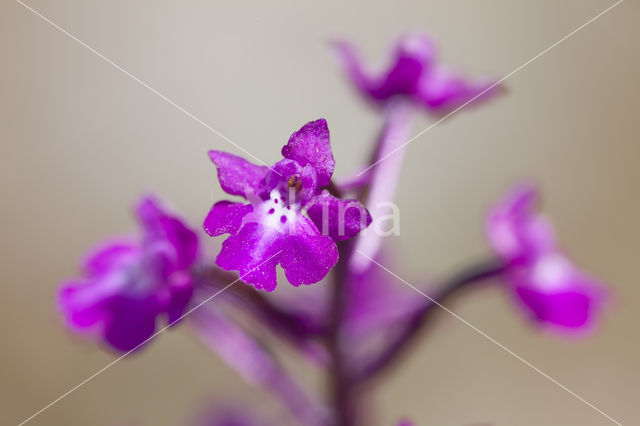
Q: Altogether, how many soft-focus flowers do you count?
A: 3